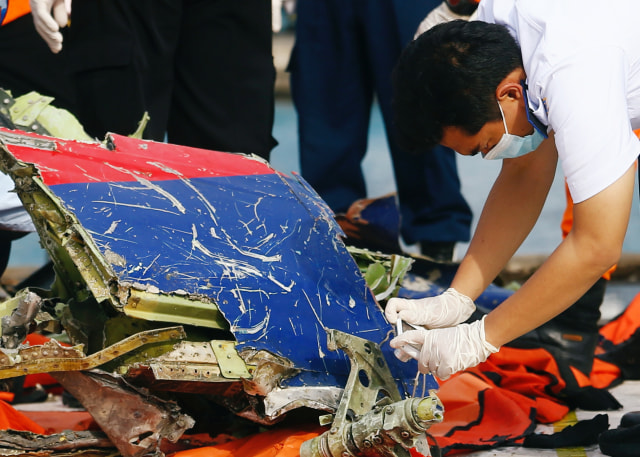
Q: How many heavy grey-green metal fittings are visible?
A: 1